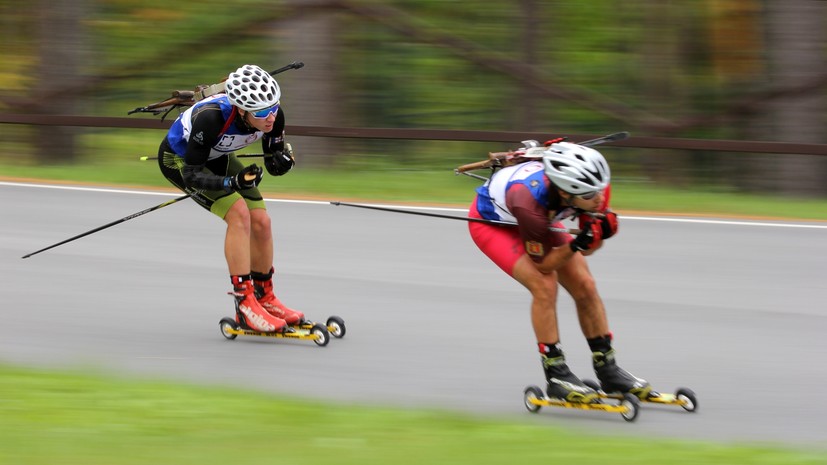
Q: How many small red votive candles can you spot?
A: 0